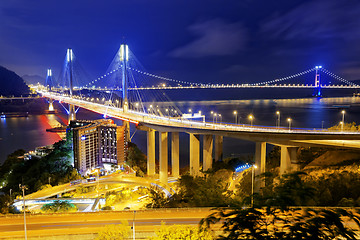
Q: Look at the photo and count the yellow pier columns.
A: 8